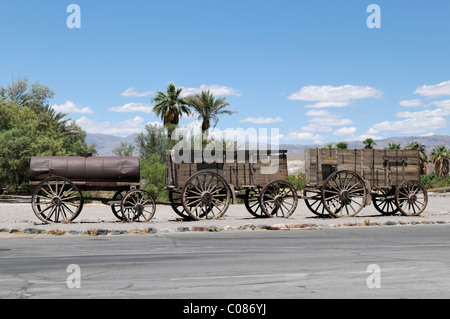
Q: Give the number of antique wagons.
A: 3